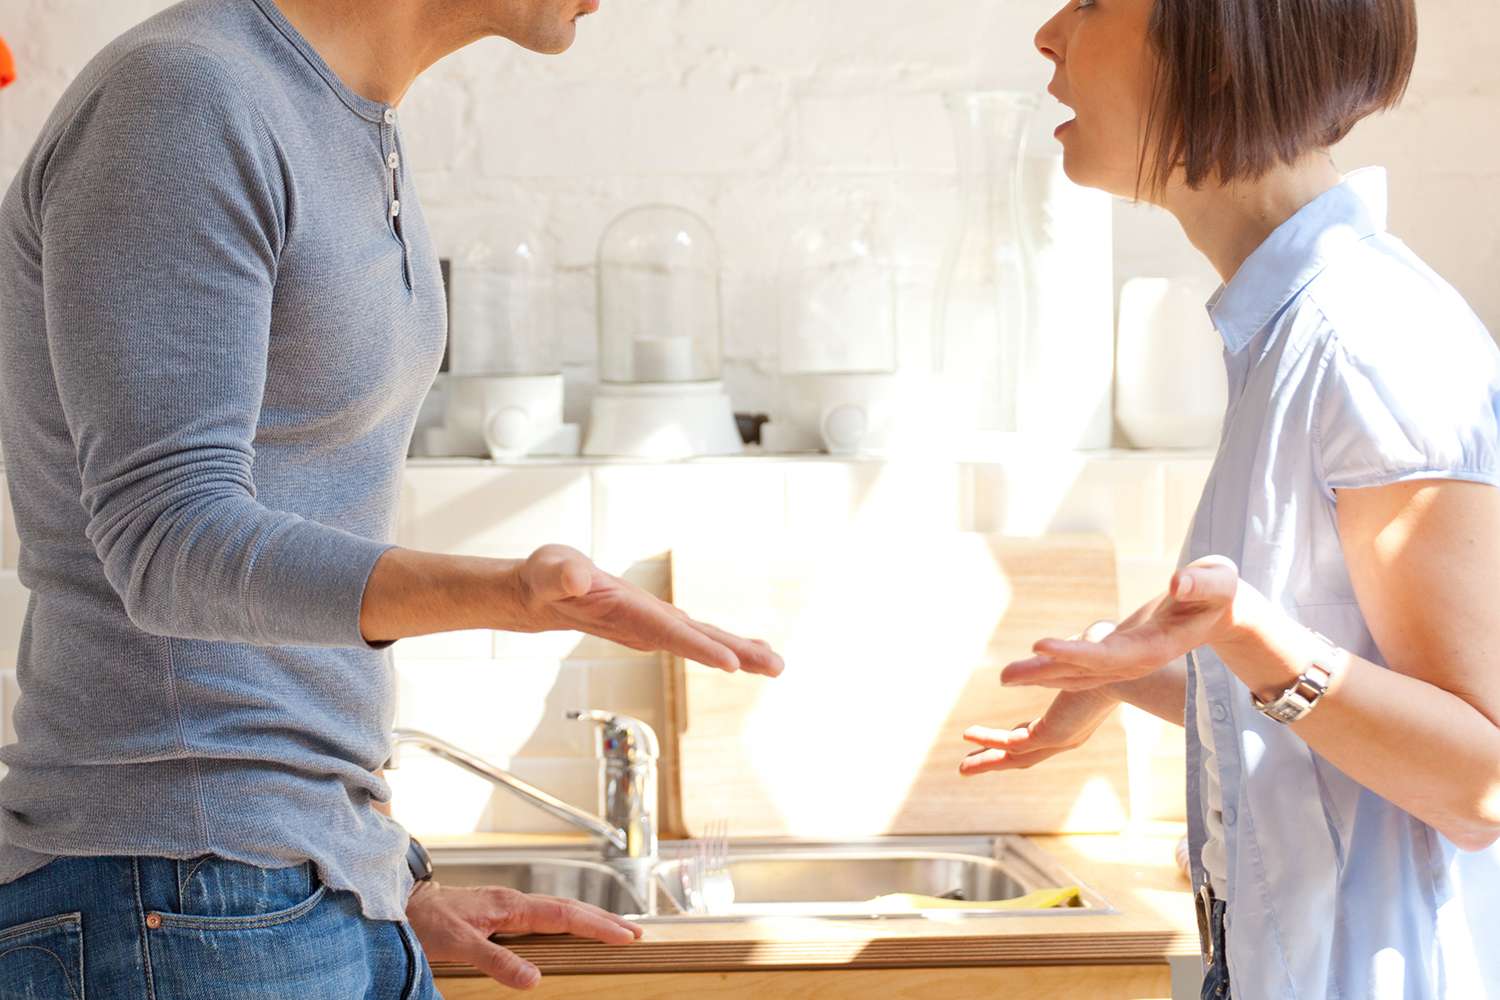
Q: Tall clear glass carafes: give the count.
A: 1